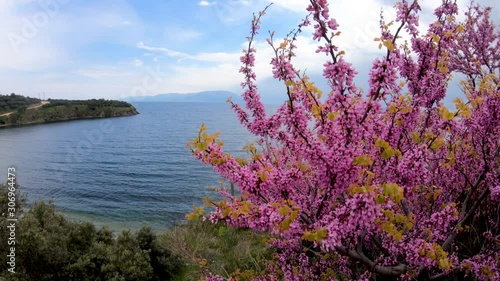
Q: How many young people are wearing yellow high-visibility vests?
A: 0